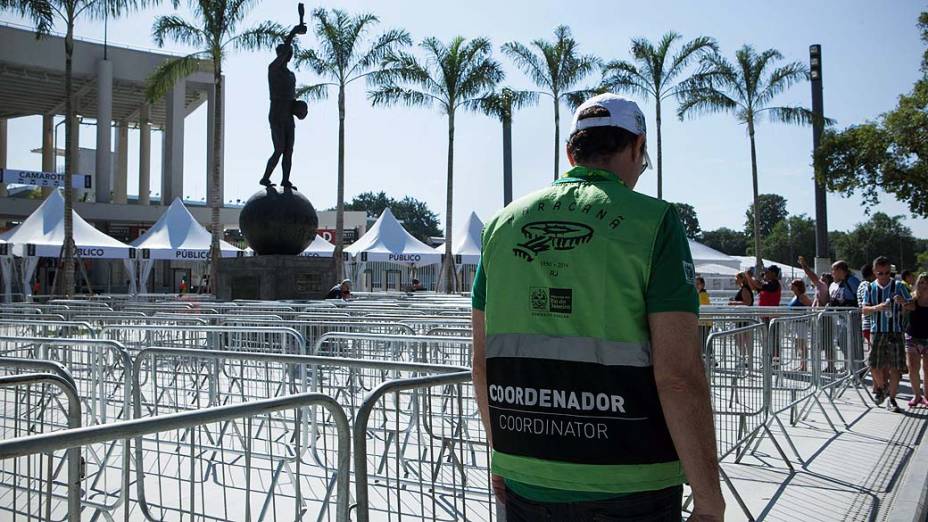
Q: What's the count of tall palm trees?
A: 7